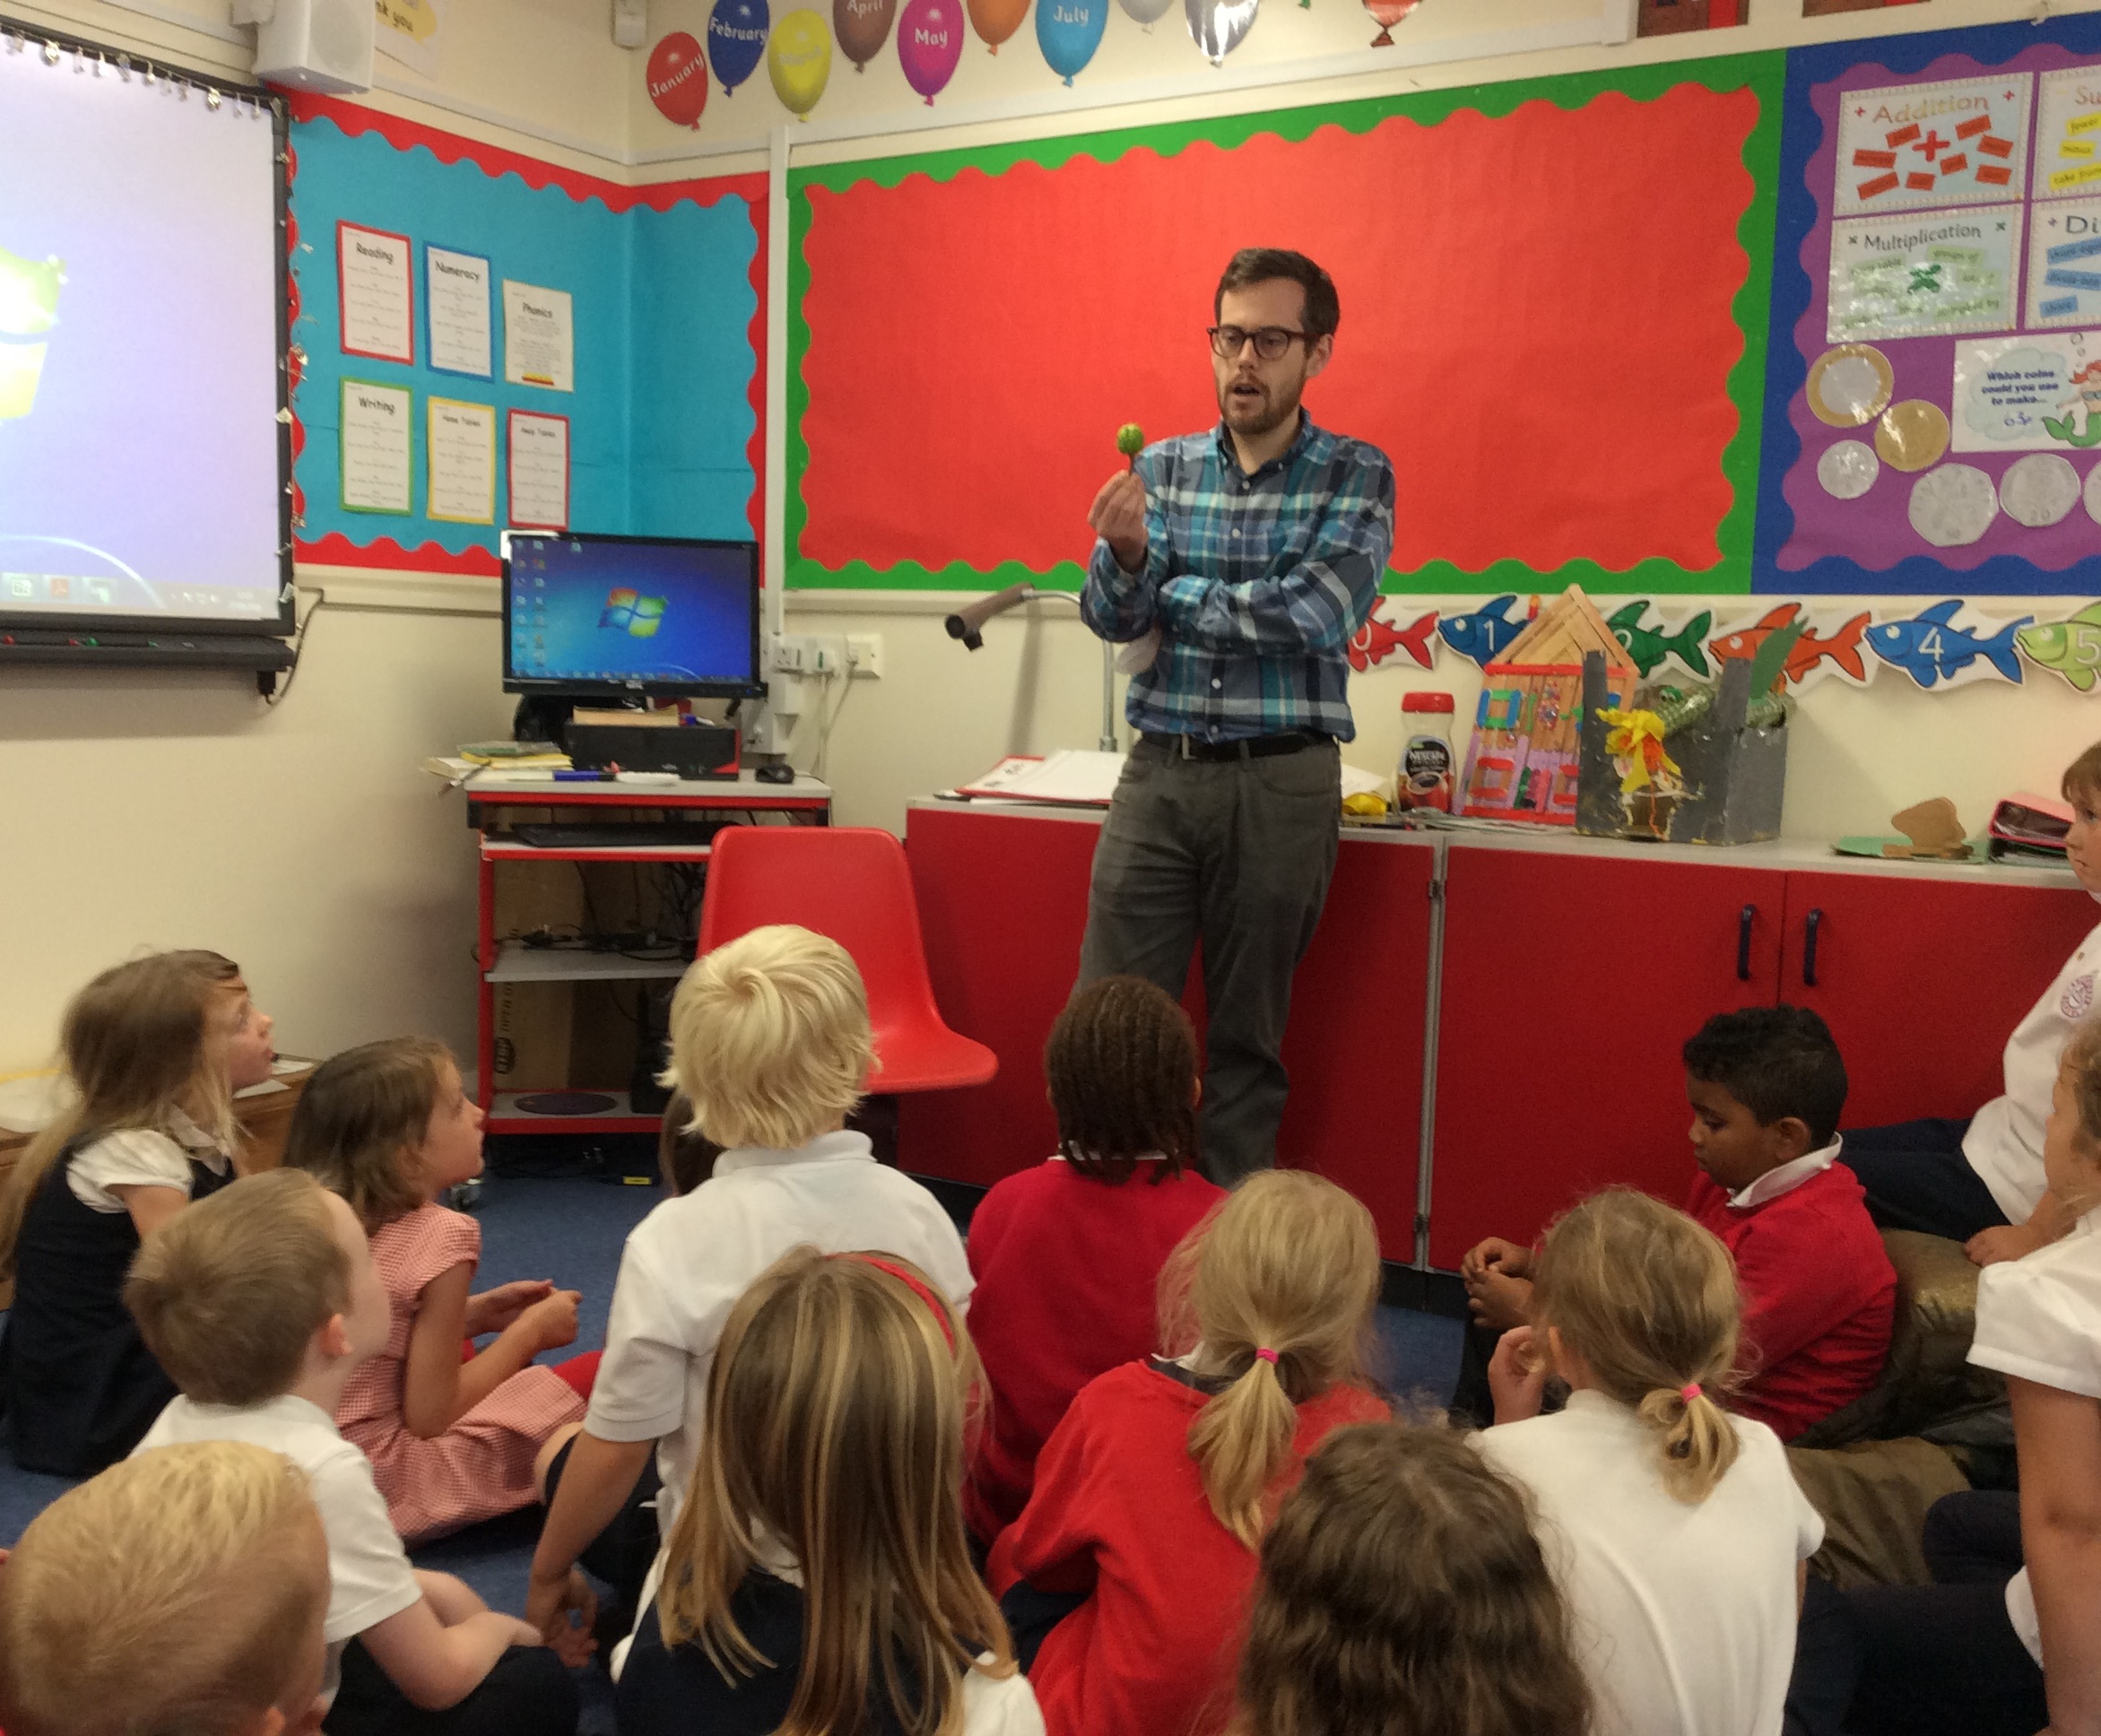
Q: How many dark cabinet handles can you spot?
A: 2